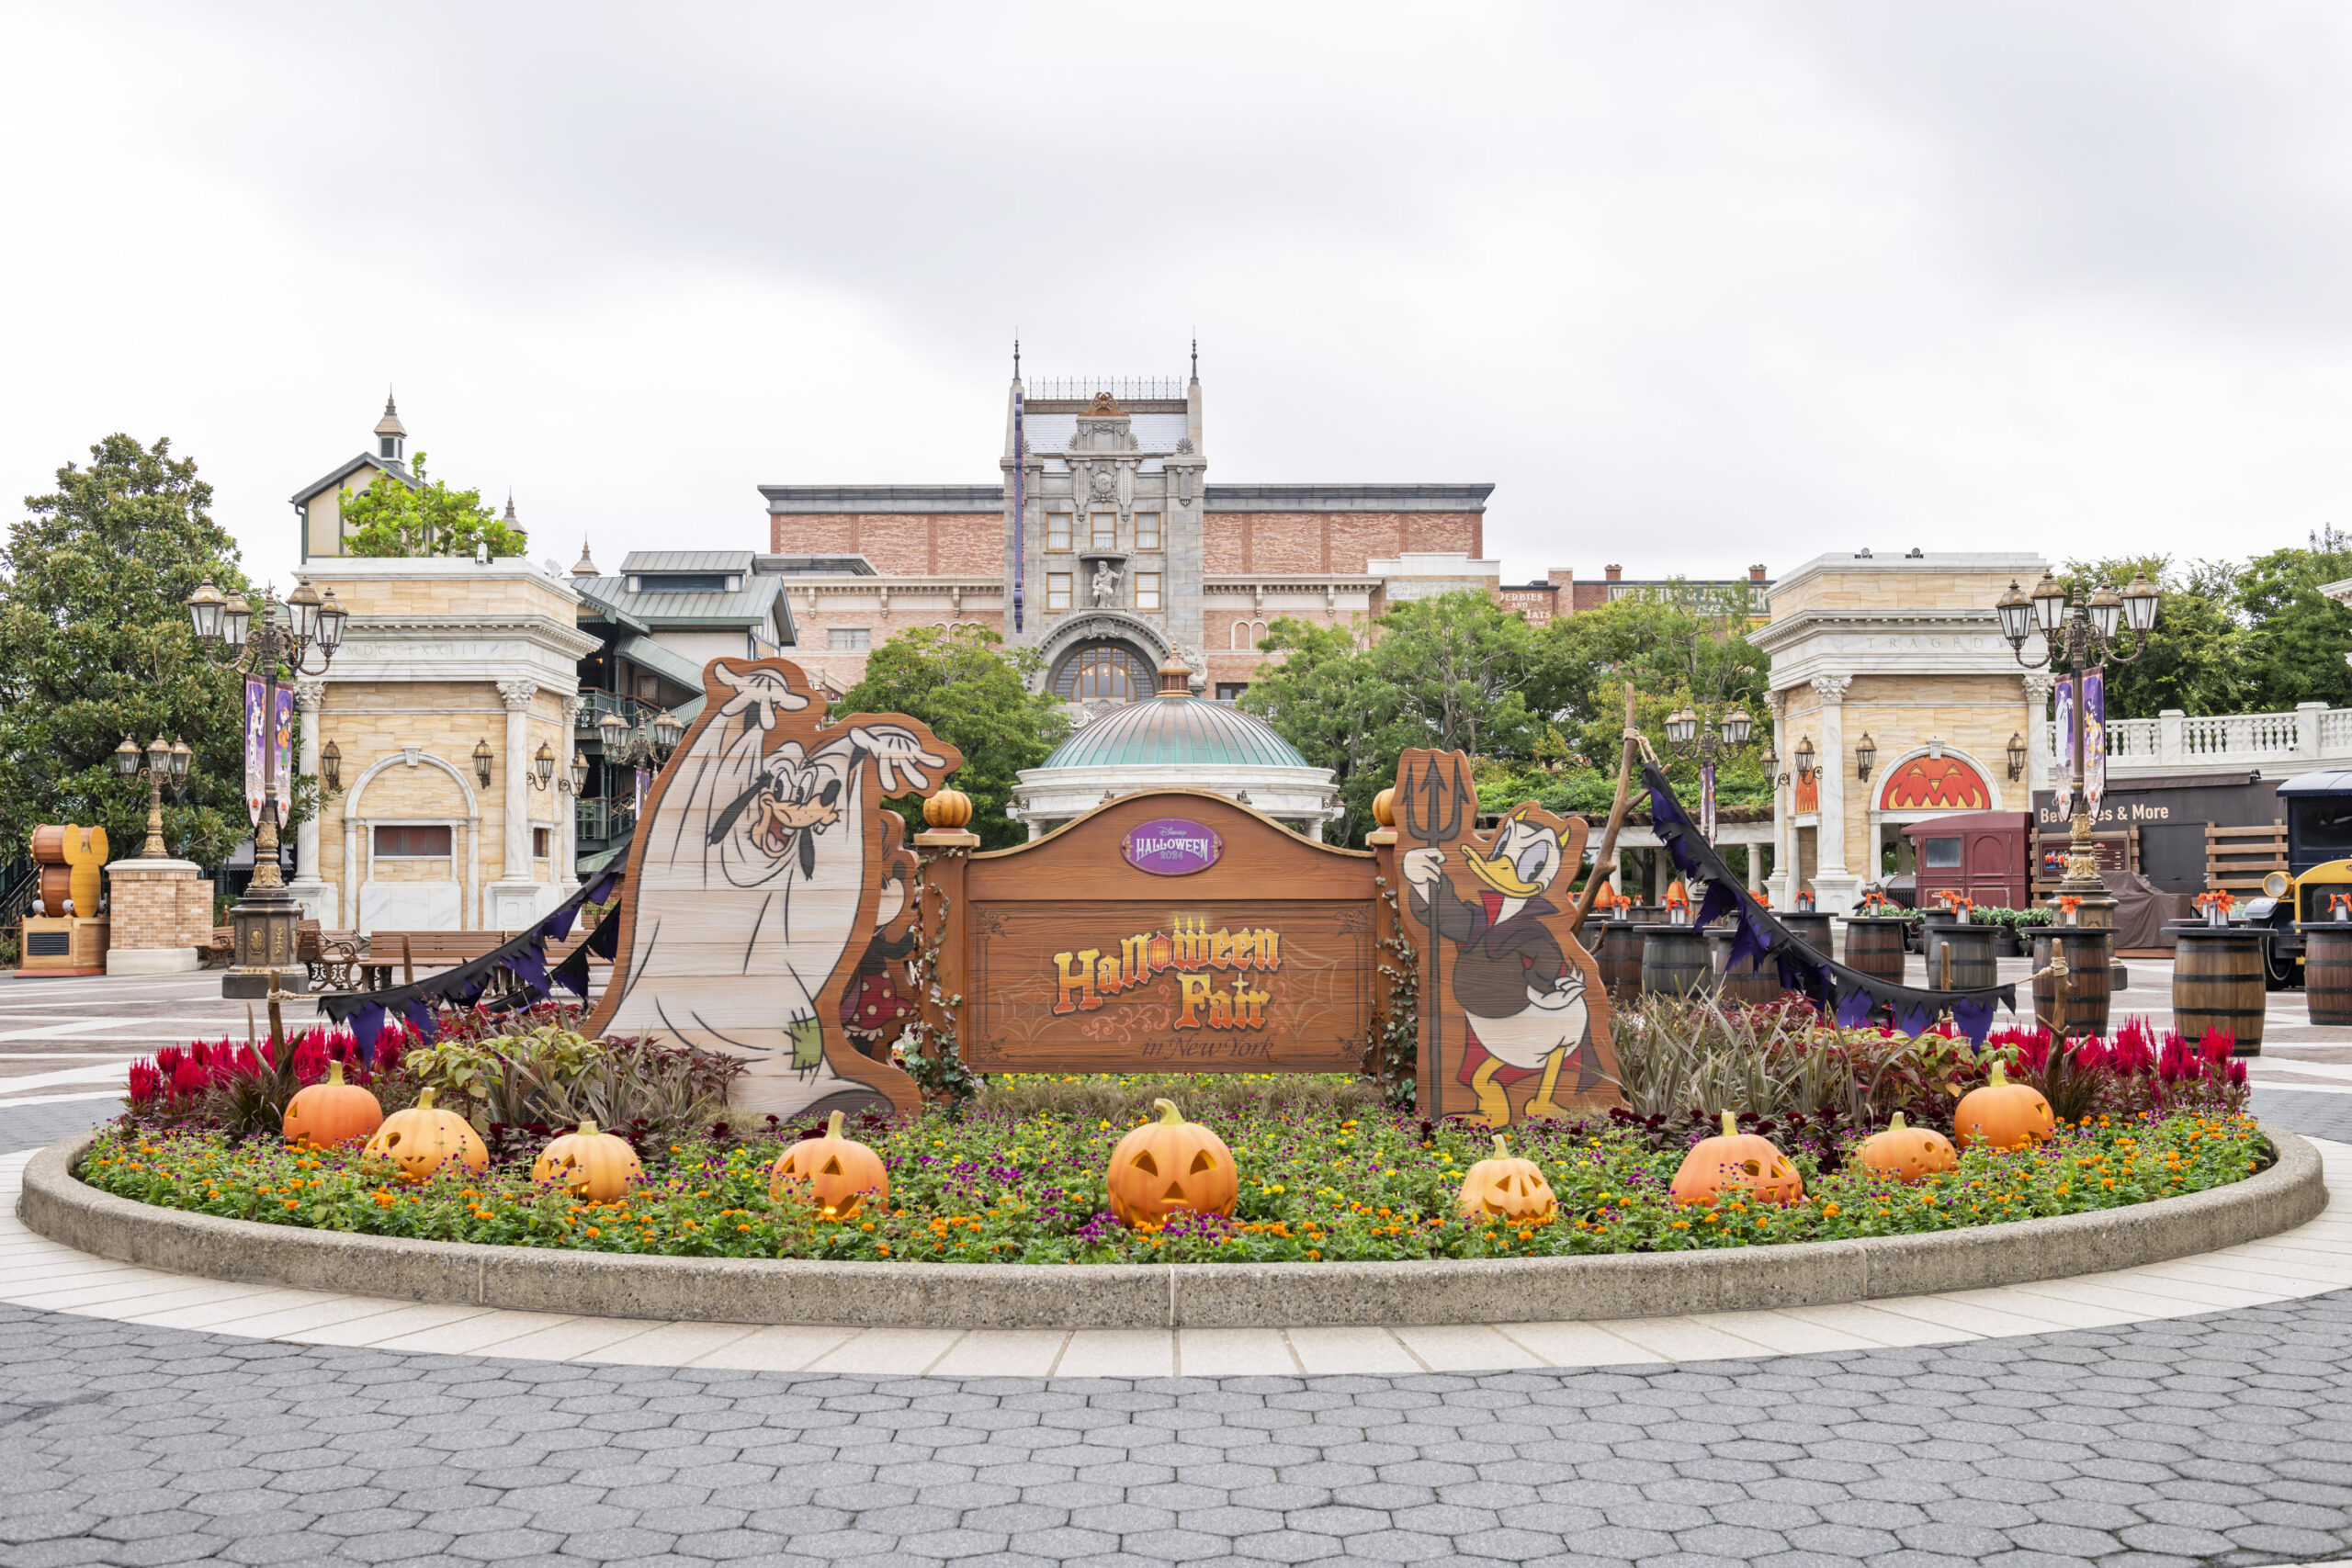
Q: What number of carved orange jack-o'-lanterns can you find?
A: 9